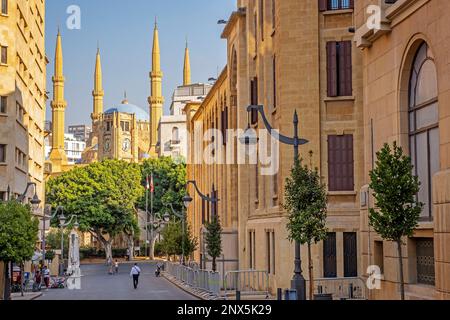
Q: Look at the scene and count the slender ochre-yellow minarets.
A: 4